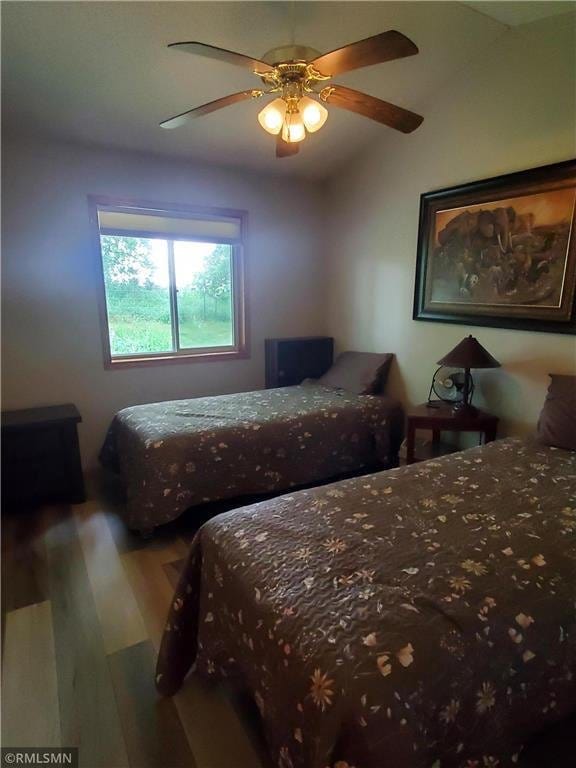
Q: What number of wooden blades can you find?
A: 5